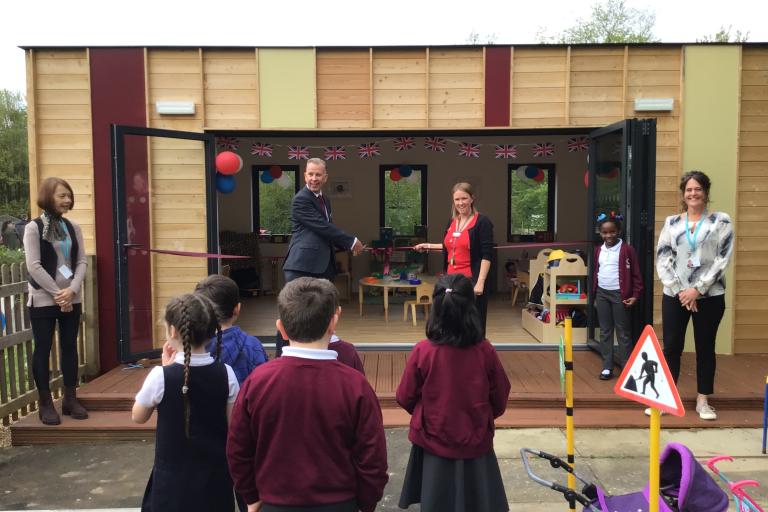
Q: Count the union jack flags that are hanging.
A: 11